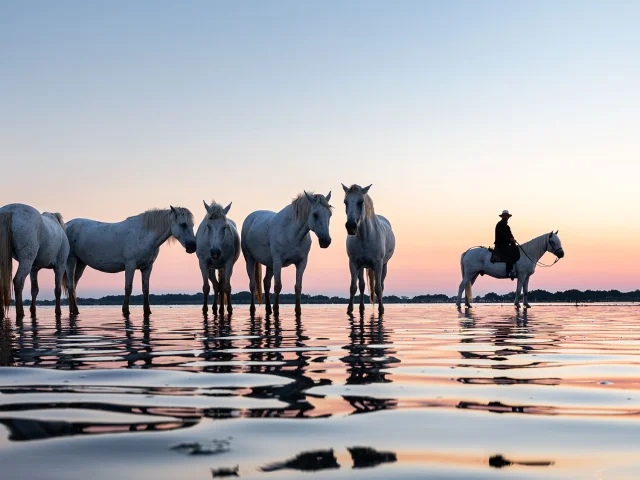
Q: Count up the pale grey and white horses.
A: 6